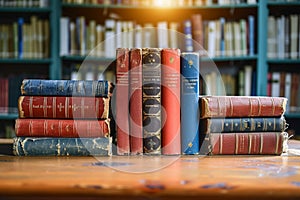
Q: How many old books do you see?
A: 12